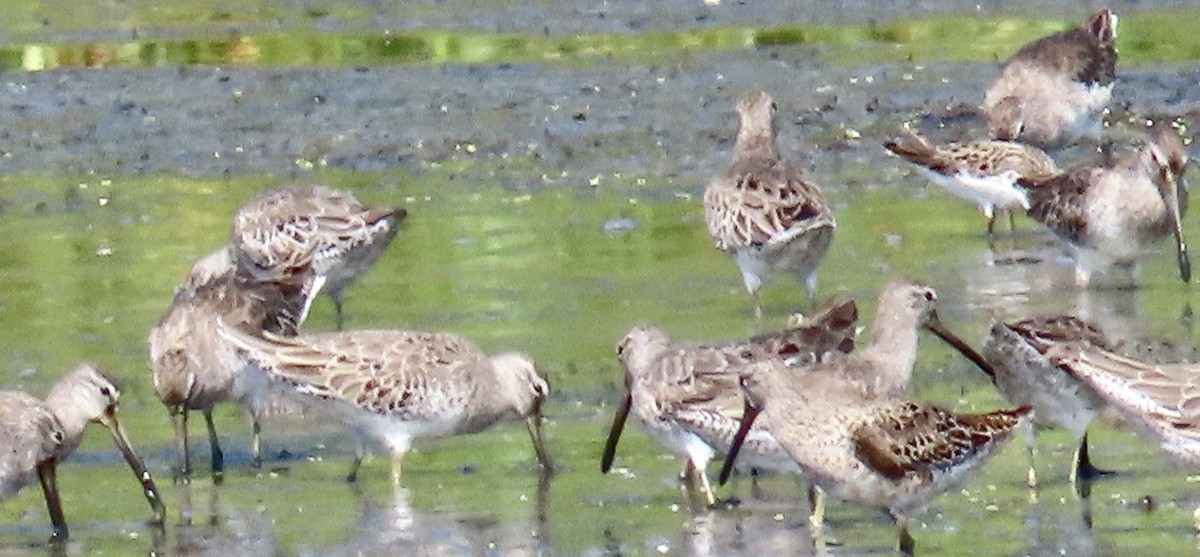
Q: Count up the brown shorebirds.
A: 14